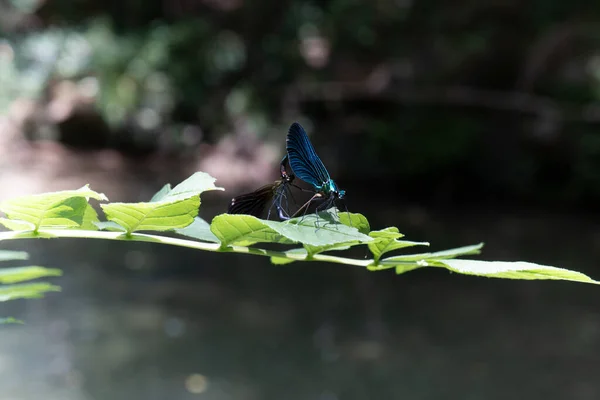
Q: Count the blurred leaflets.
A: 4